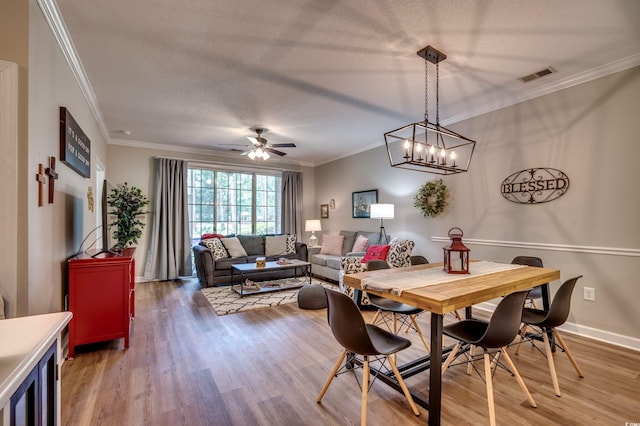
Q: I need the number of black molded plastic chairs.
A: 6